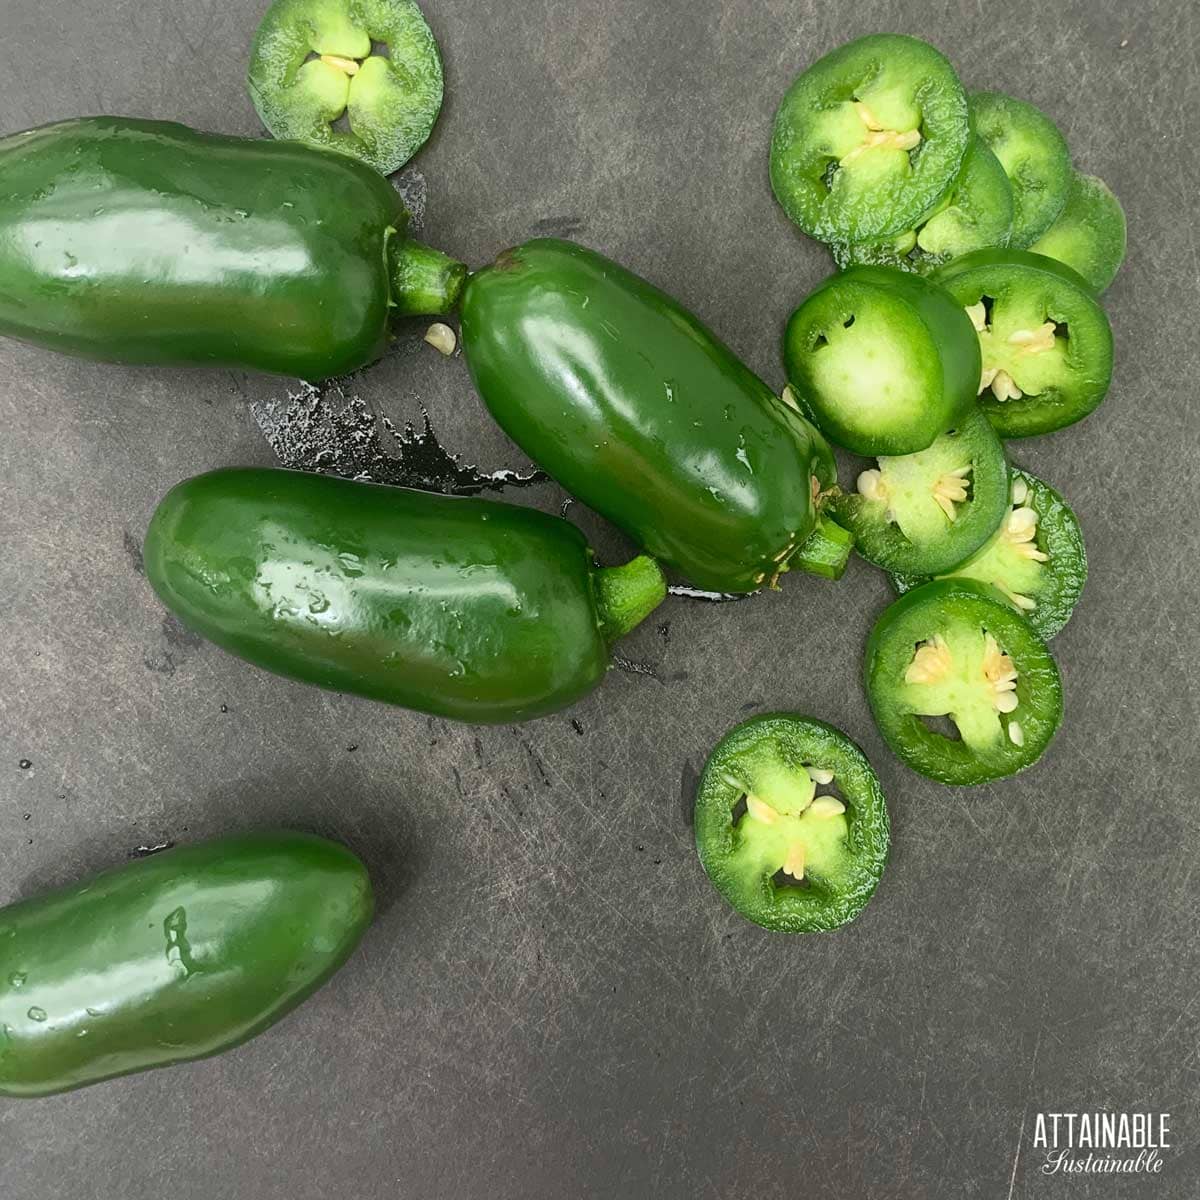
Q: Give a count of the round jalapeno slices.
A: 11